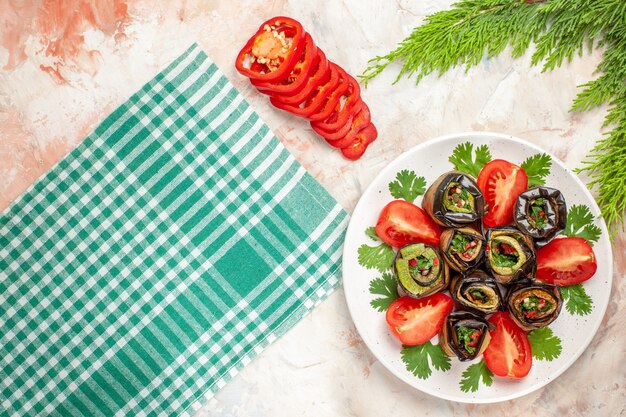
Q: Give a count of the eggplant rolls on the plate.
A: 8